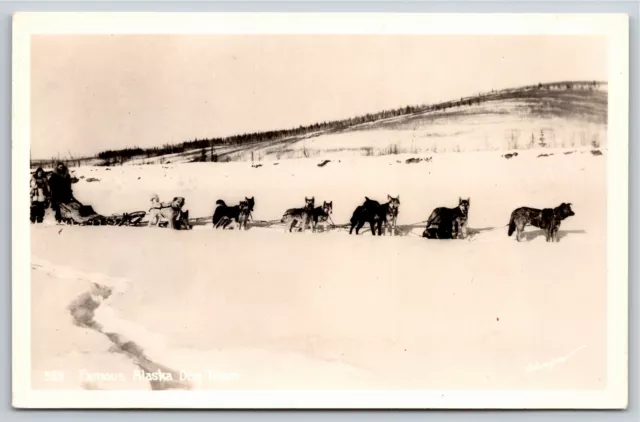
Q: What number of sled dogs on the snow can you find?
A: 11